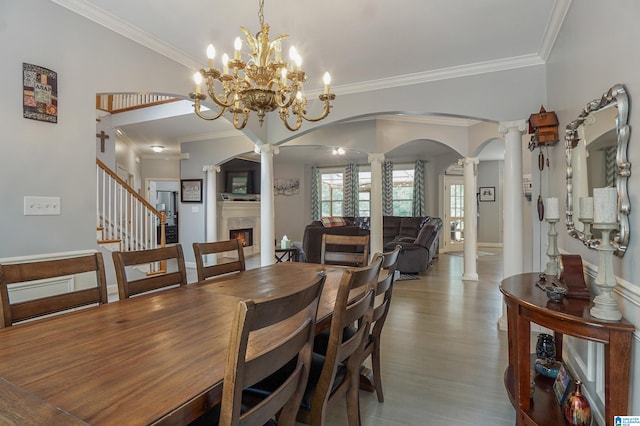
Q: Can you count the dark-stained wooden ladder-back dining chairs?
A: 7